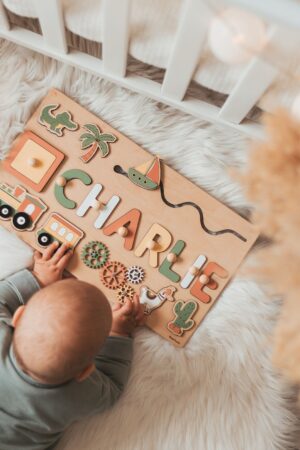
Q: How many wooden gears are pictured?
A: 4